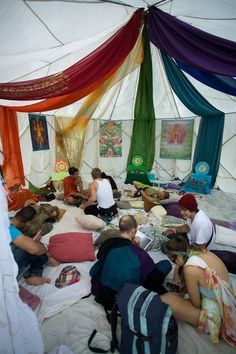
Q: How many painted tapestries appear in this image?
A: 3